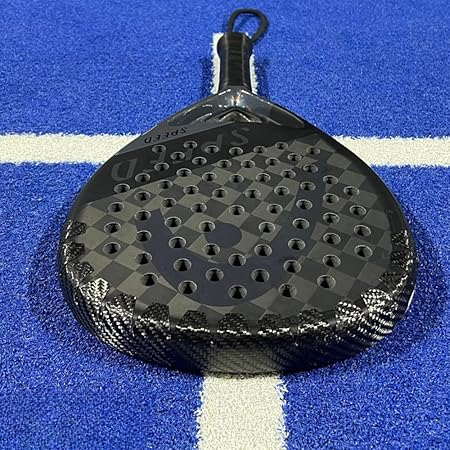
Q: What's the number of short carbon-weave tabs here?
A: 15